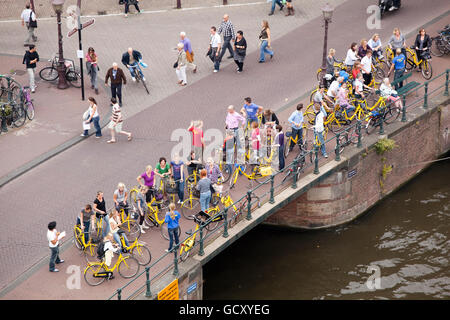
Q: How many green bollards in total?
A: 15